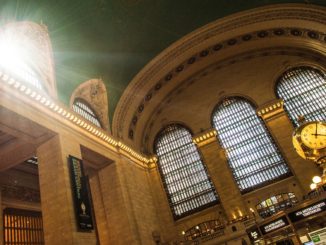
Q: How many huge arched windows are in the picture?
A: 3